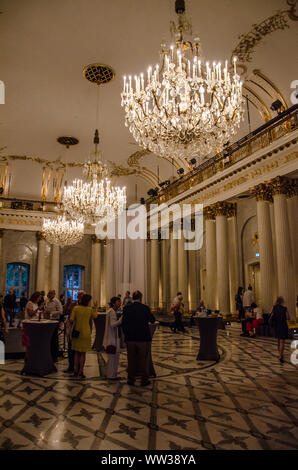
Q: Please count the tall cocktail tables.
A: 4